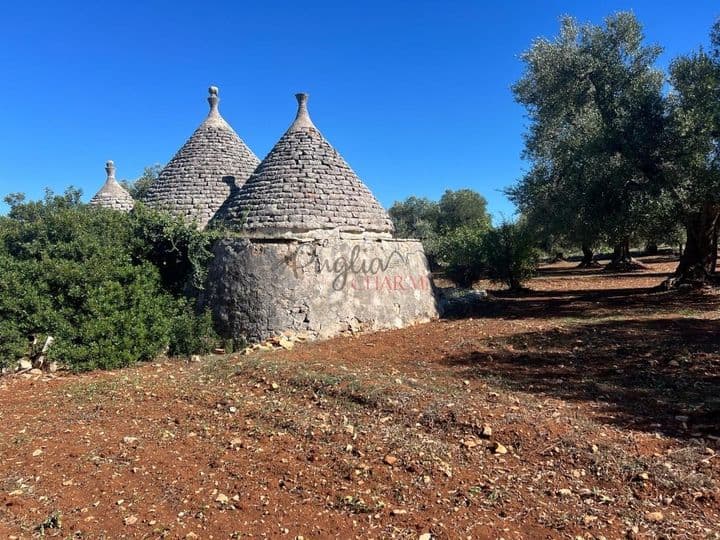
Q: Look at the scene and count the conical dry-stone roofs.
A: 3